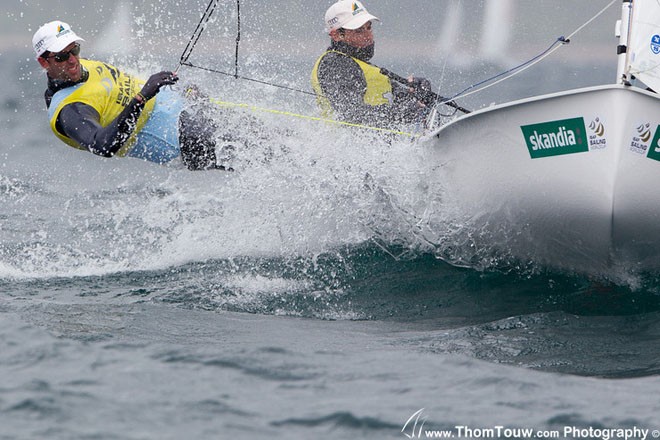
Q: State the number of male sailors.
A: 2